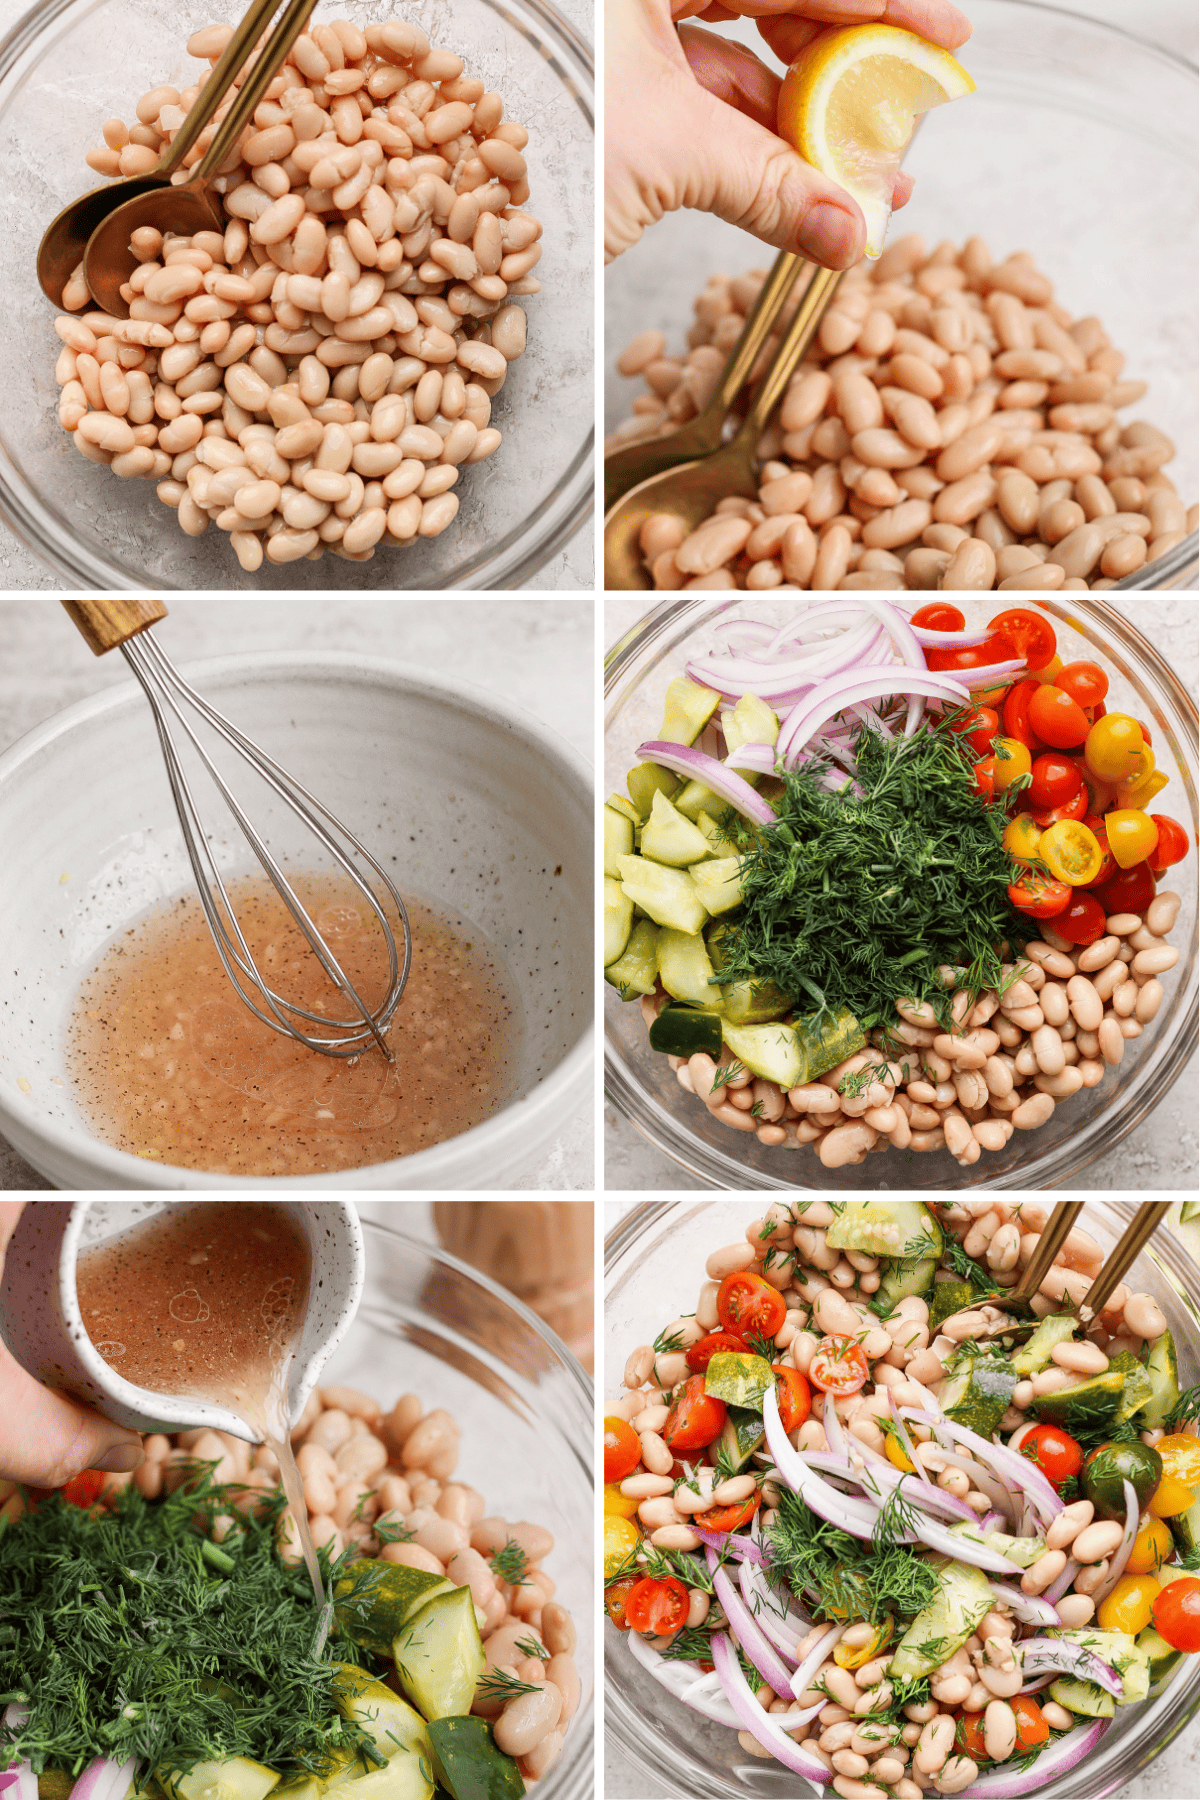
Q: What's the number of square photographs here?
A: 6